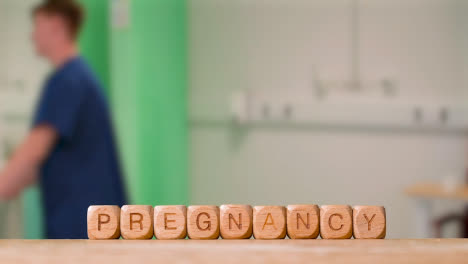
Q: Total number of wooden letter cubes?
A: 9